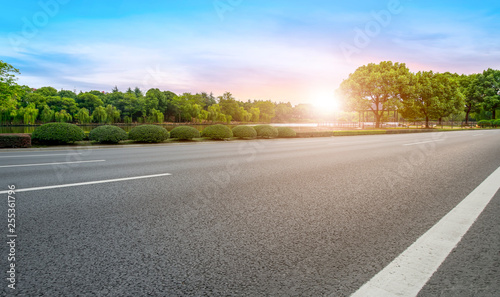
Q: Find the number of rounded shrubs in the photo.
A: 8